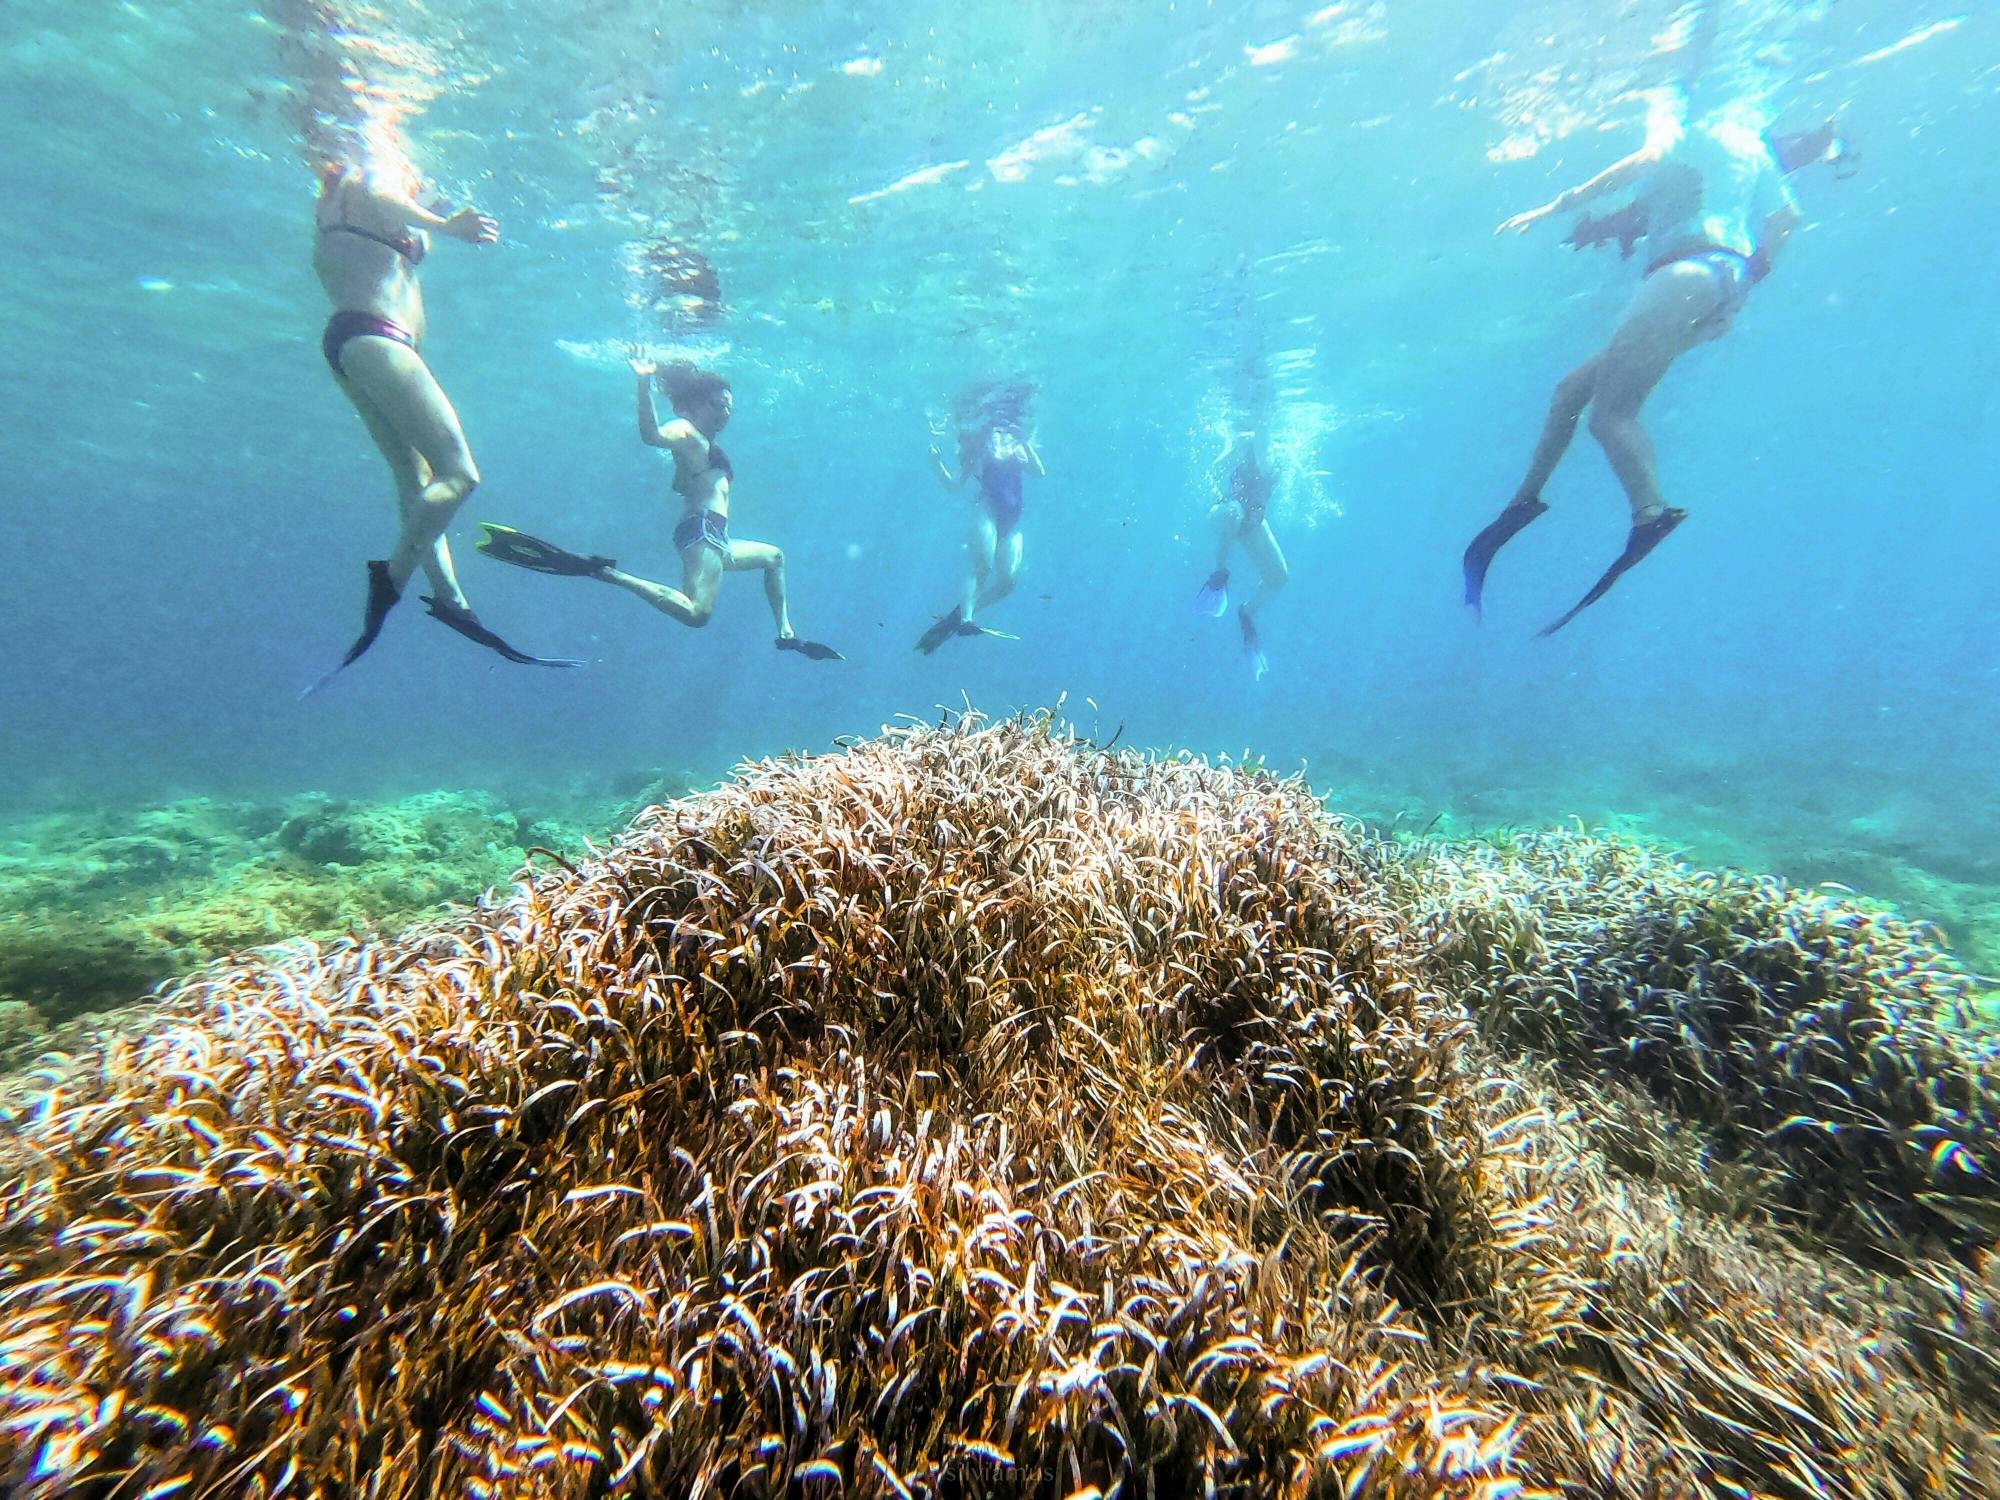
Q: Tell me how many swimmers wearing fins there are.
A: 5